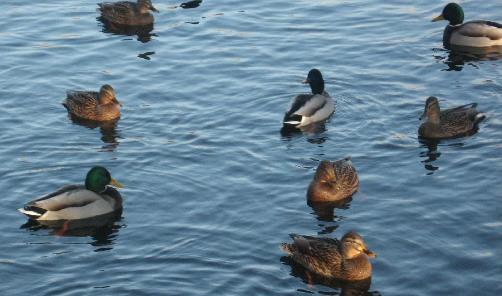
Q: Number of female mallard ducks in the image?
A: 5